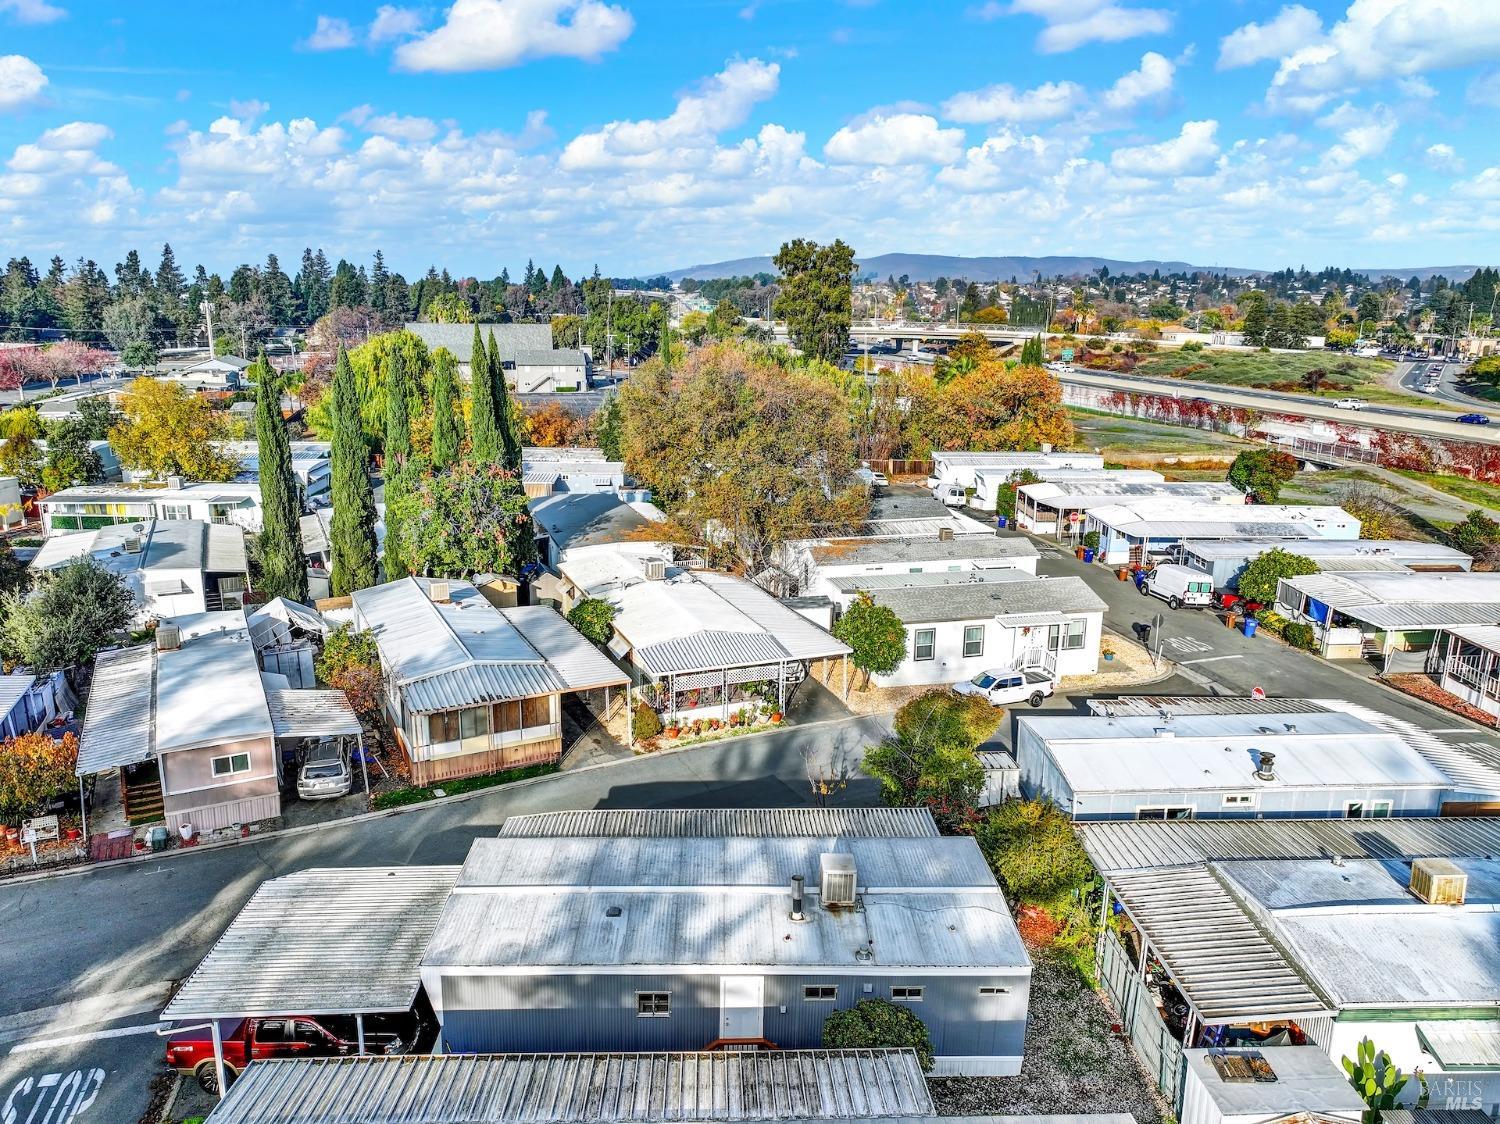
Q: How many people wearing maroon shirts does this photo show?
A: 0